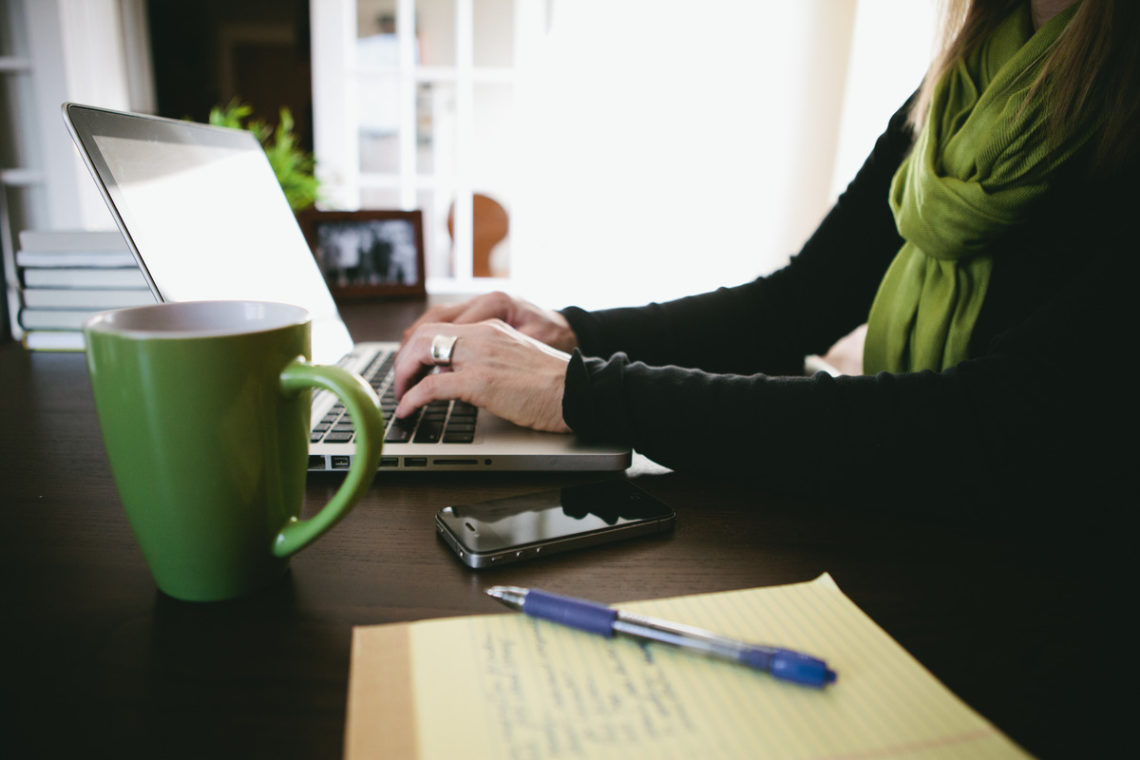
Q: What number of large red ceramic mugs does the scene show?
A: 0